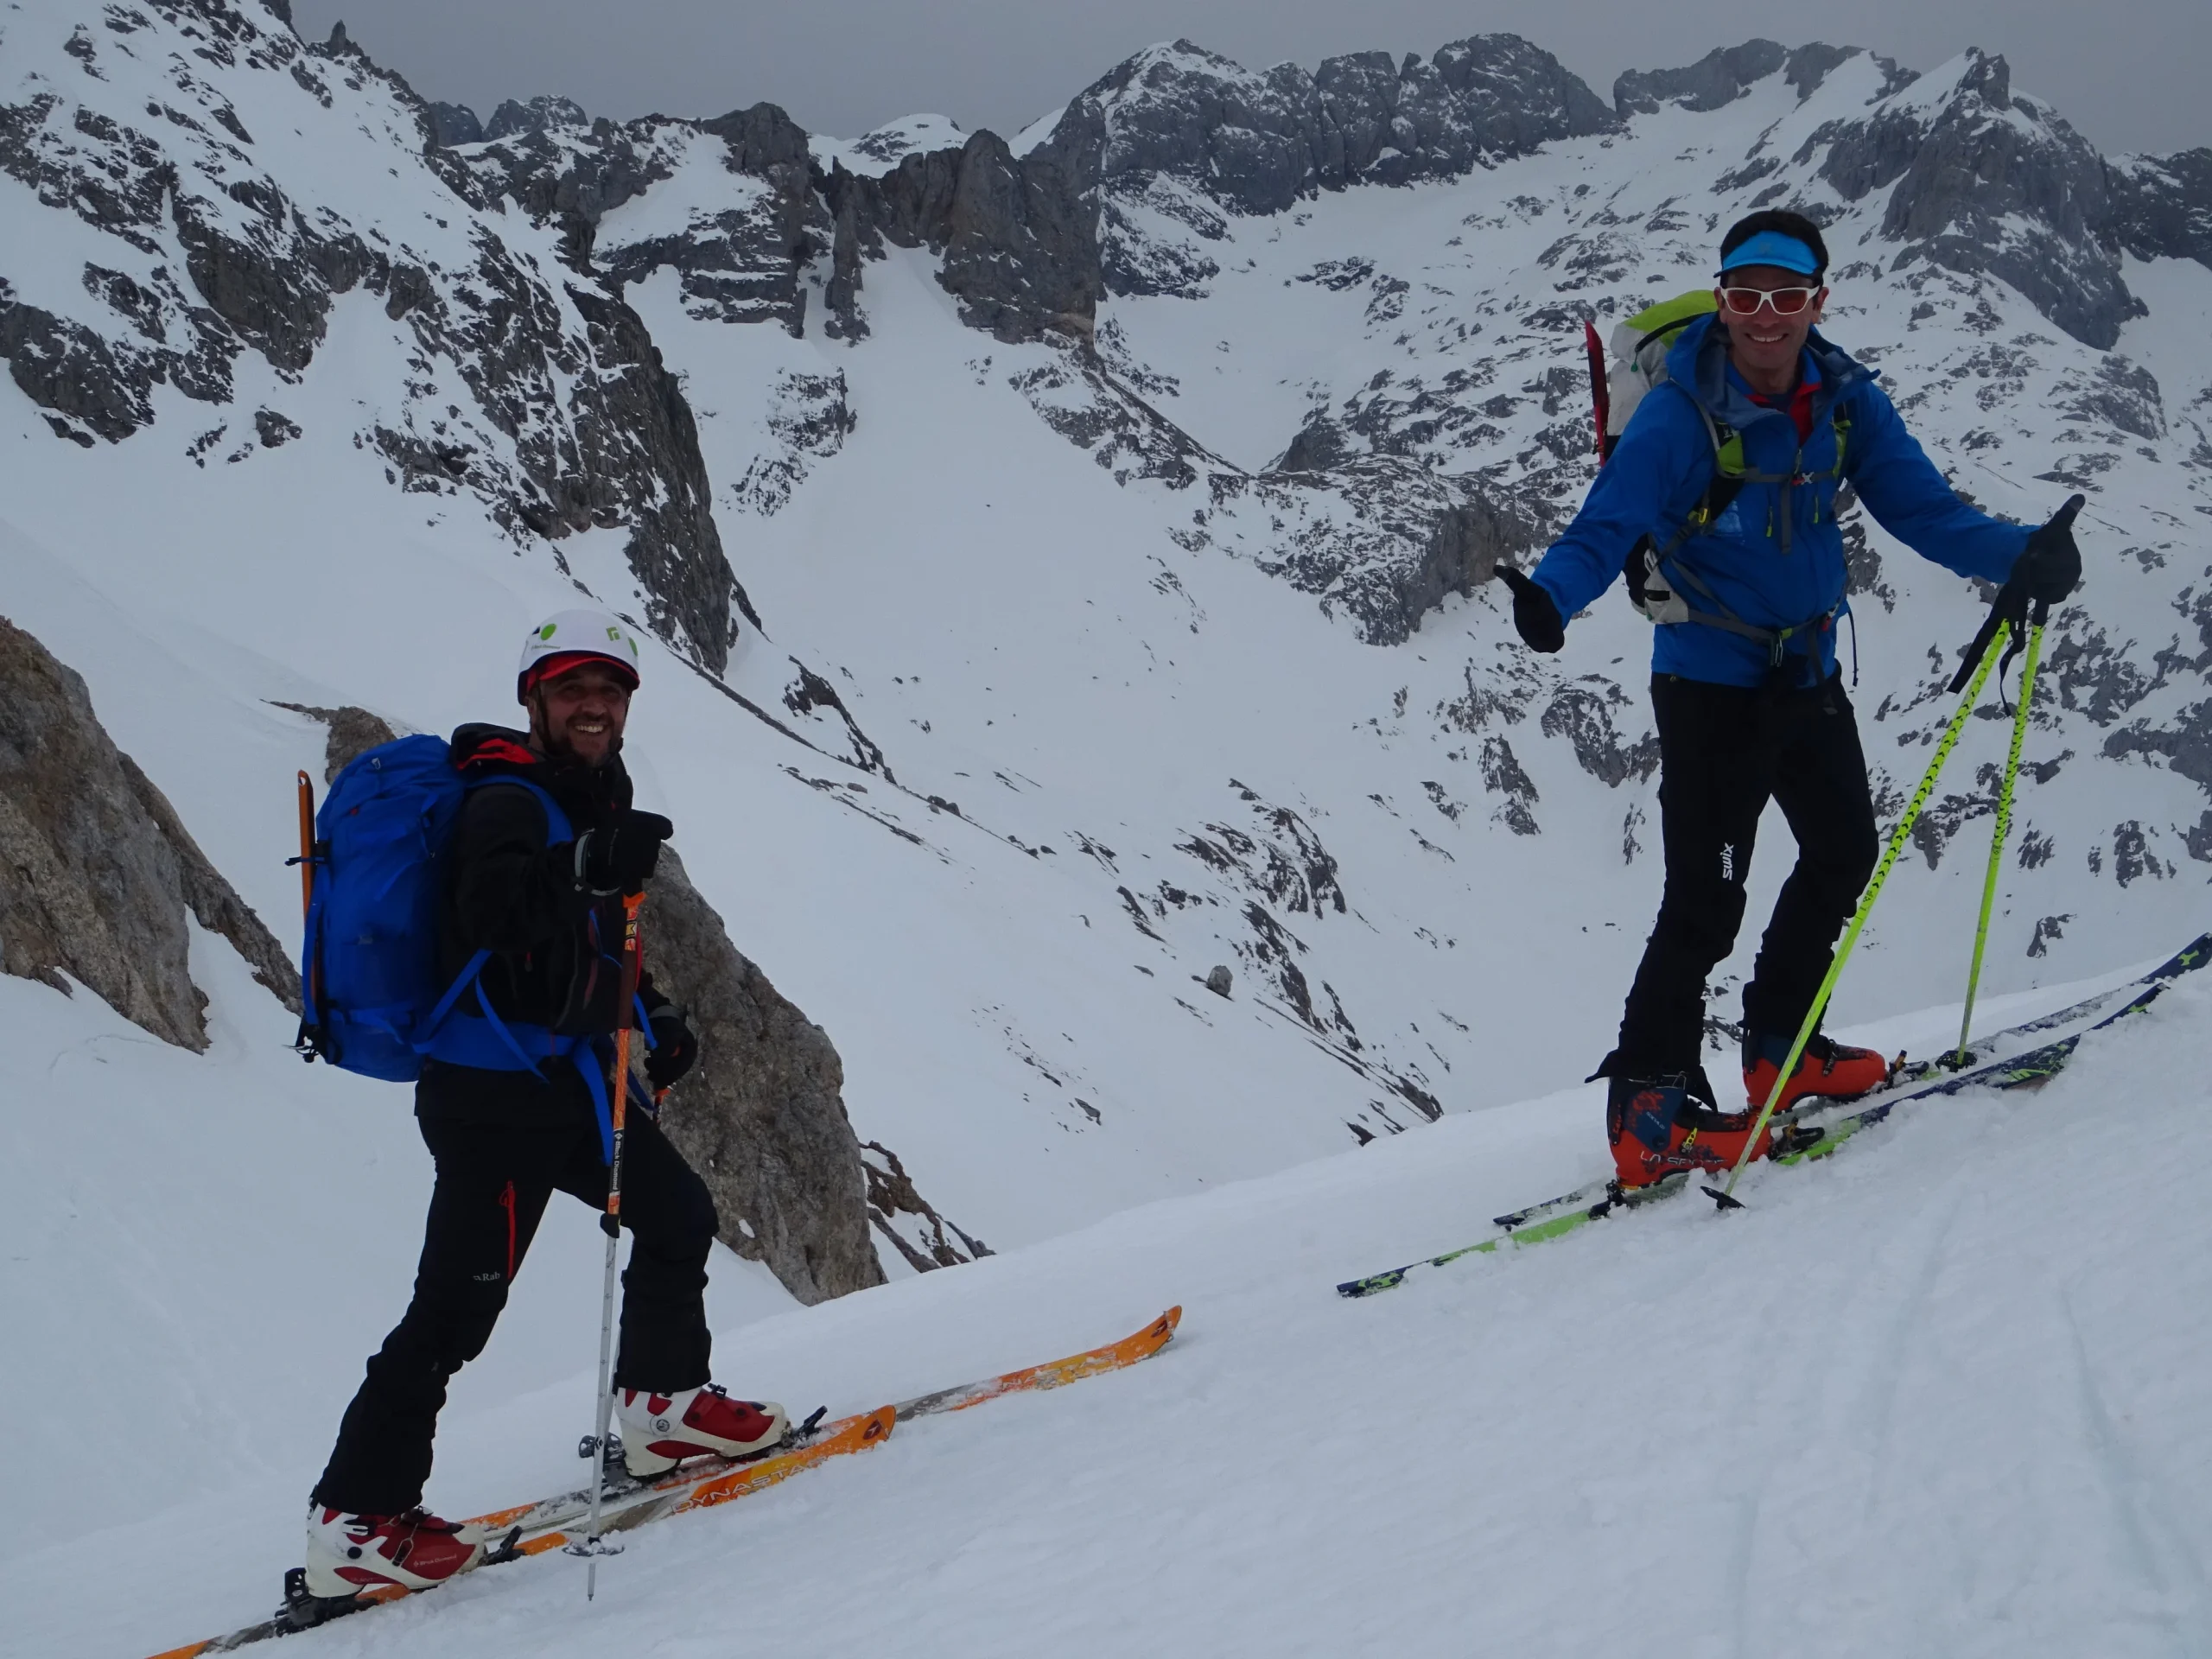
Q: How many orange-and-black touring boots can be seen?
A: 2